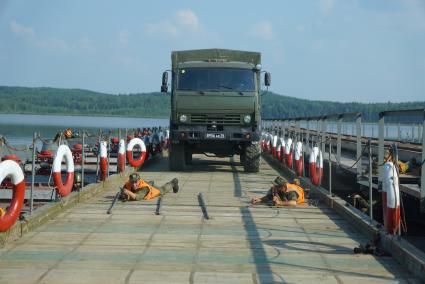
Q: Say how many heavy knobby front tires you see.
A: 2